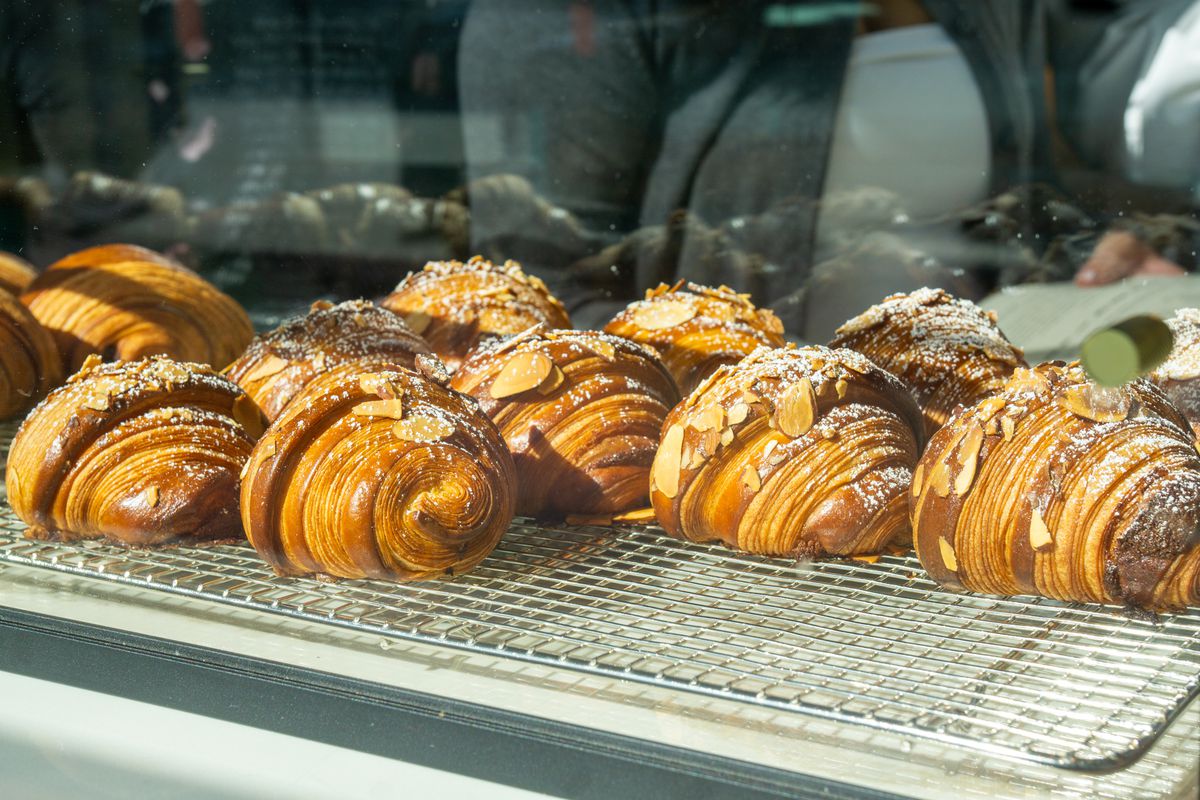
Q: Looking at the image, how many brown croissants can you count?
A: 13